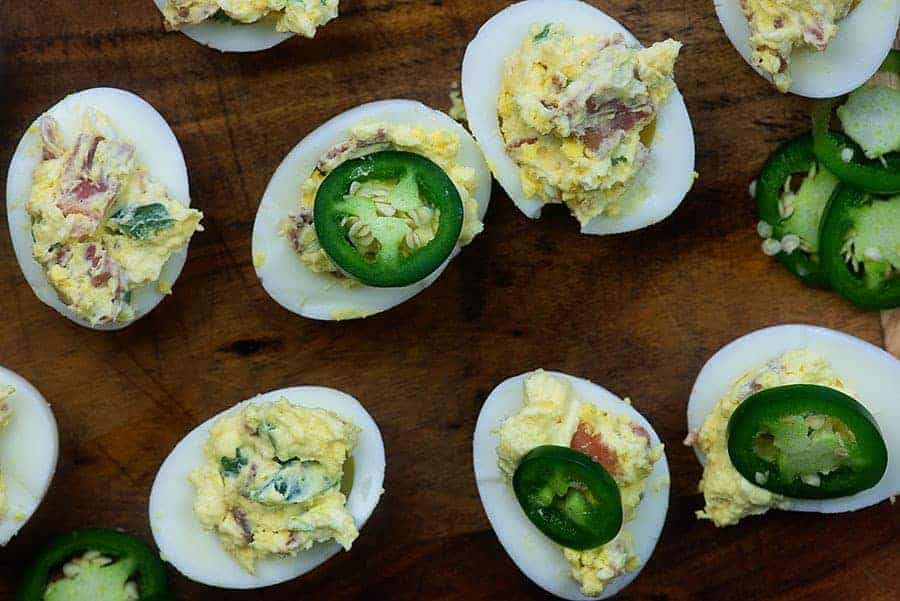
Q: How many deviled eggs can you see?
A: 9